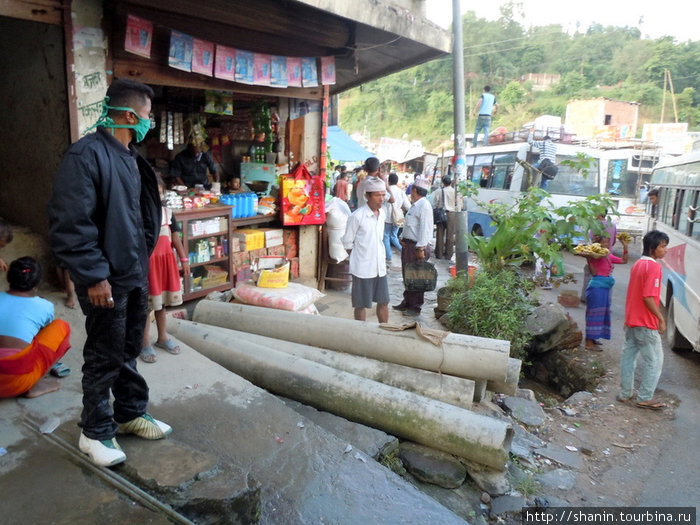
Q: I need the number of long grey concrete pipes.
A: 4